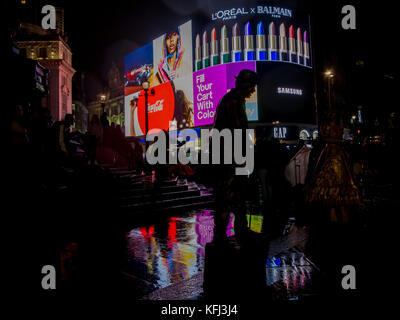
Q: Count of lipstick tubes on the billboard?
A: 12